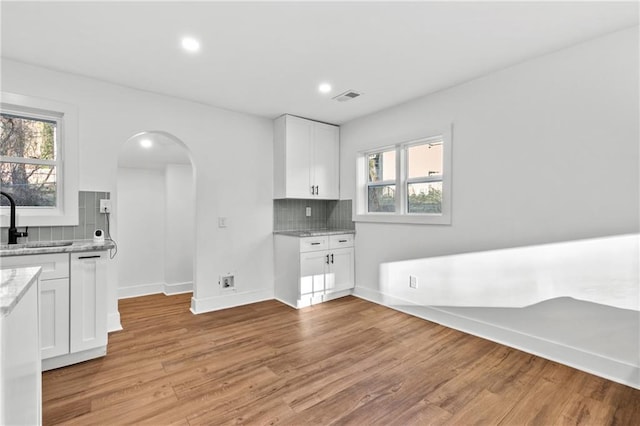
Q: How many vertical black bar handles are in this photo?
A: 4